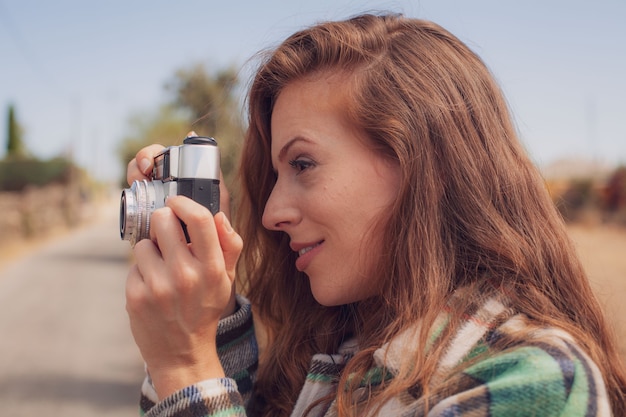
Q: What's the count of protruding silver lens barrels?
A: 1